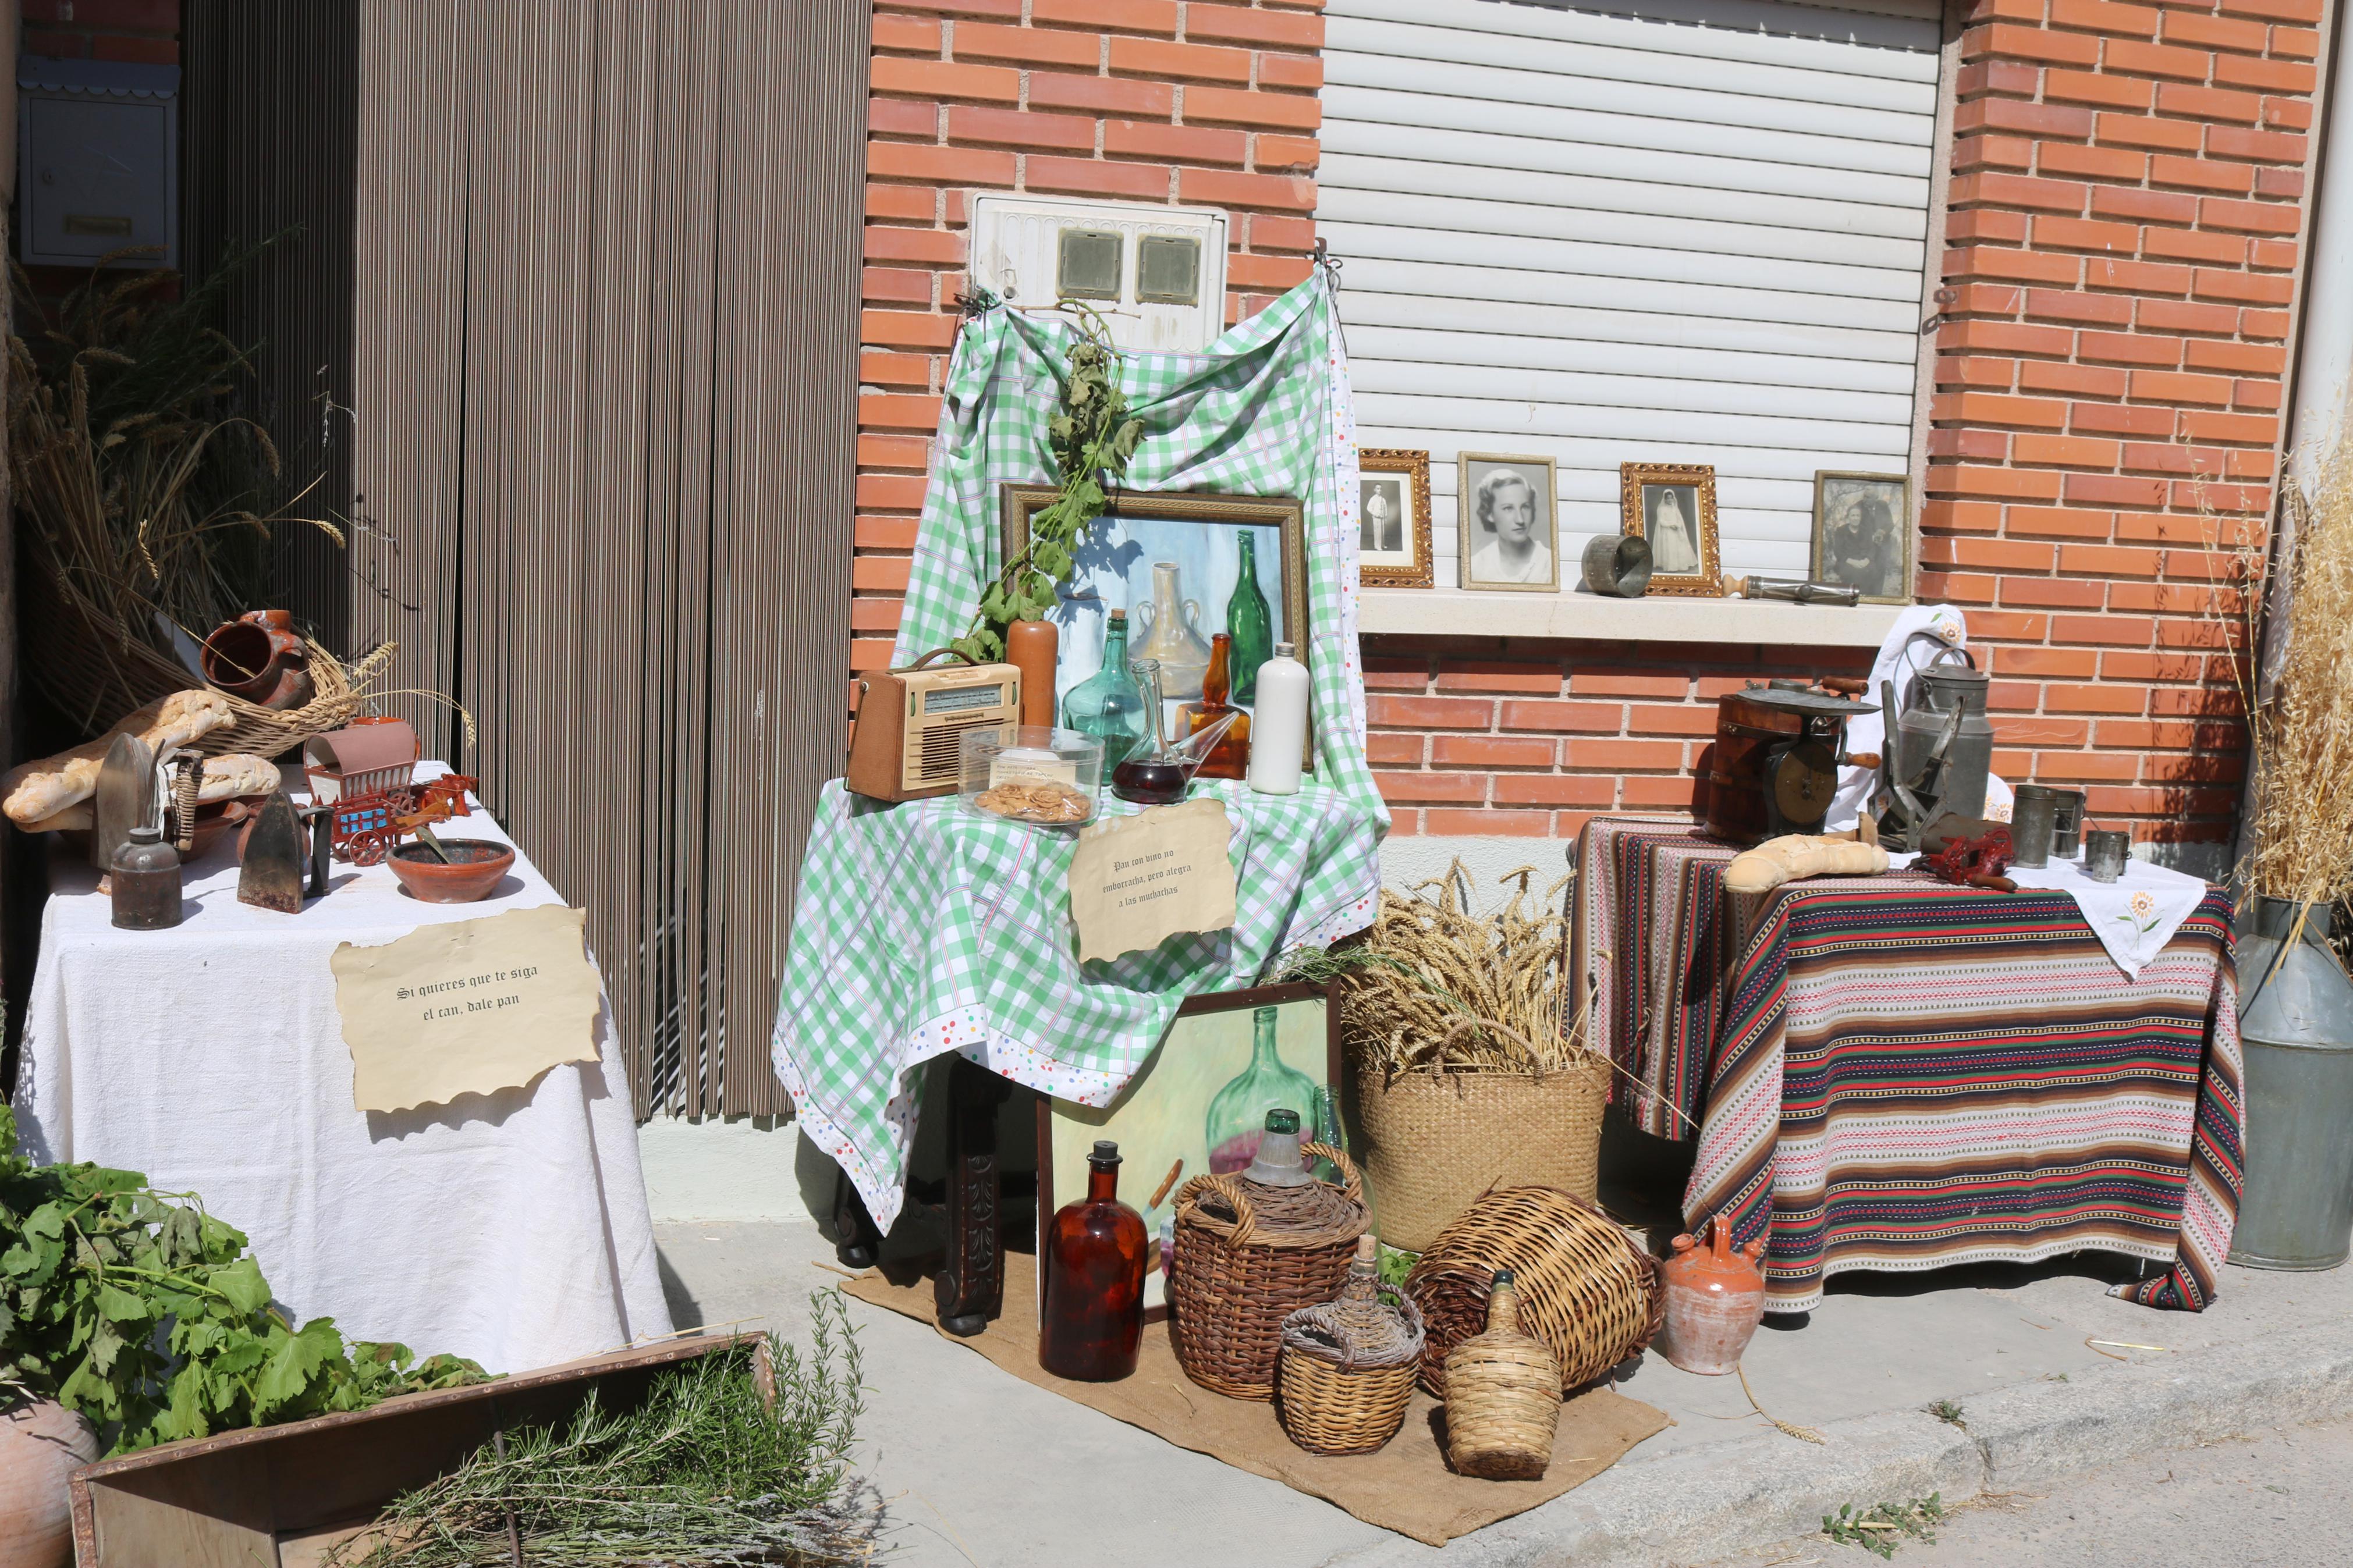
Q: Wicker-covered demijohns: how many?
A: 3